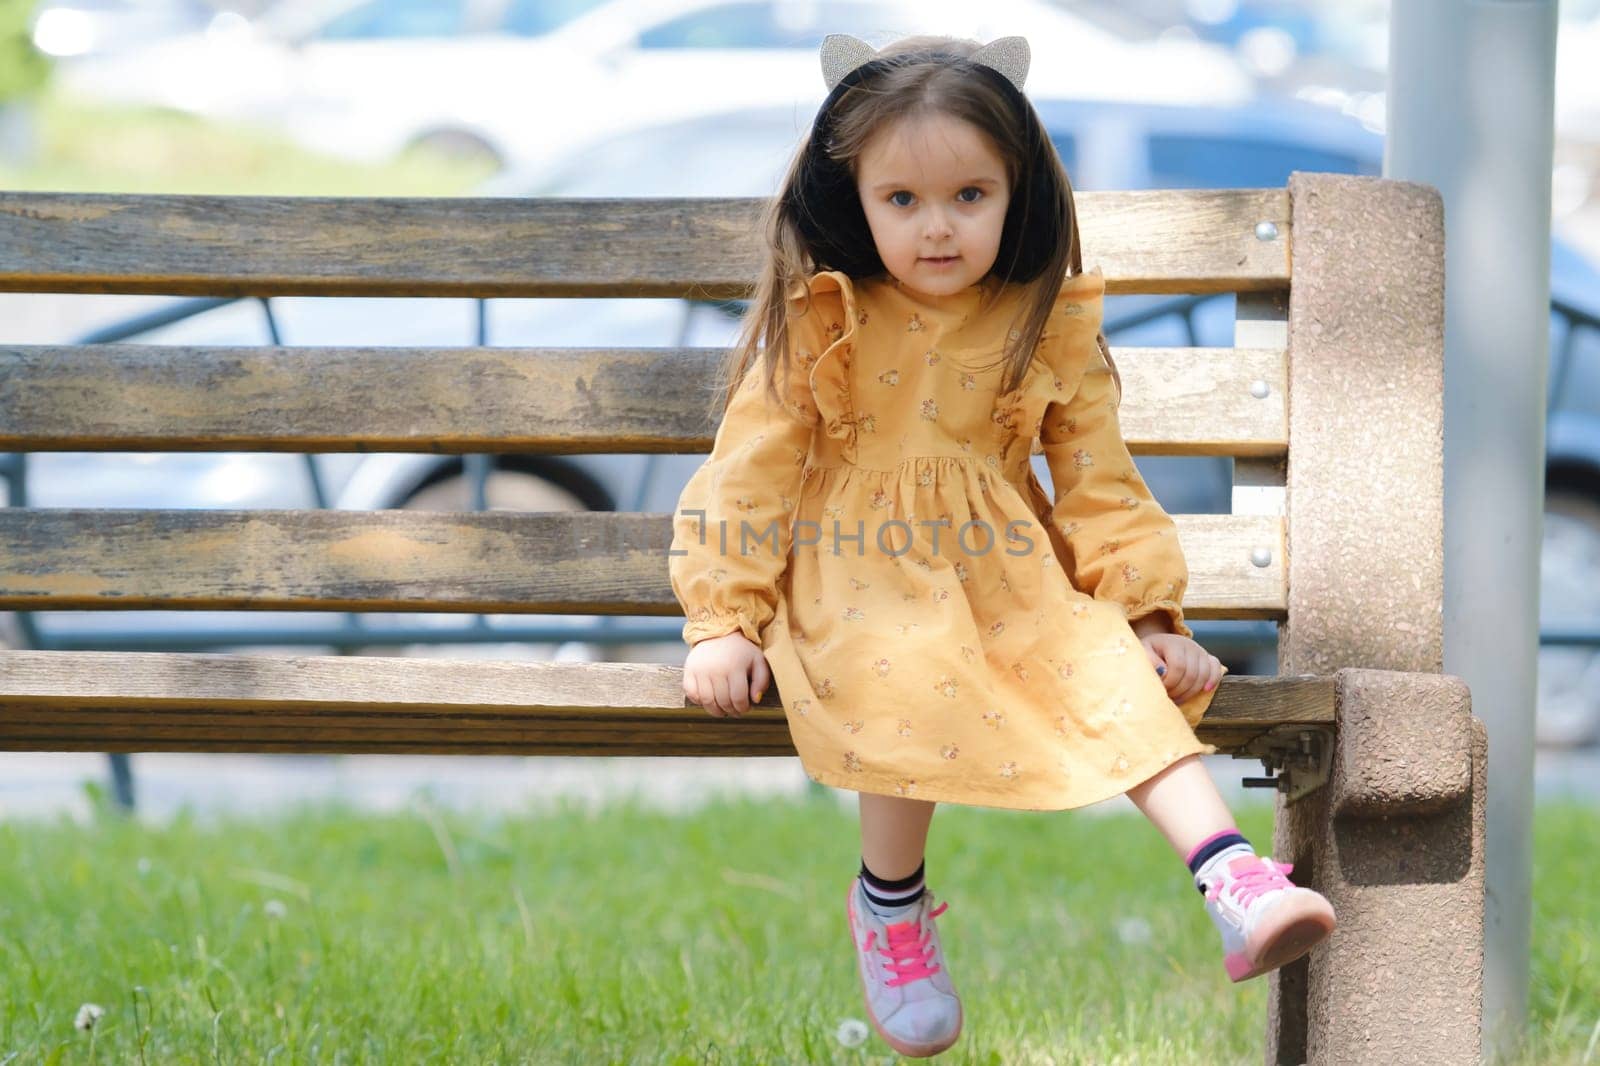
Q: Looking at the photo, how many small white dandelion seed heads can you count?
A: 4